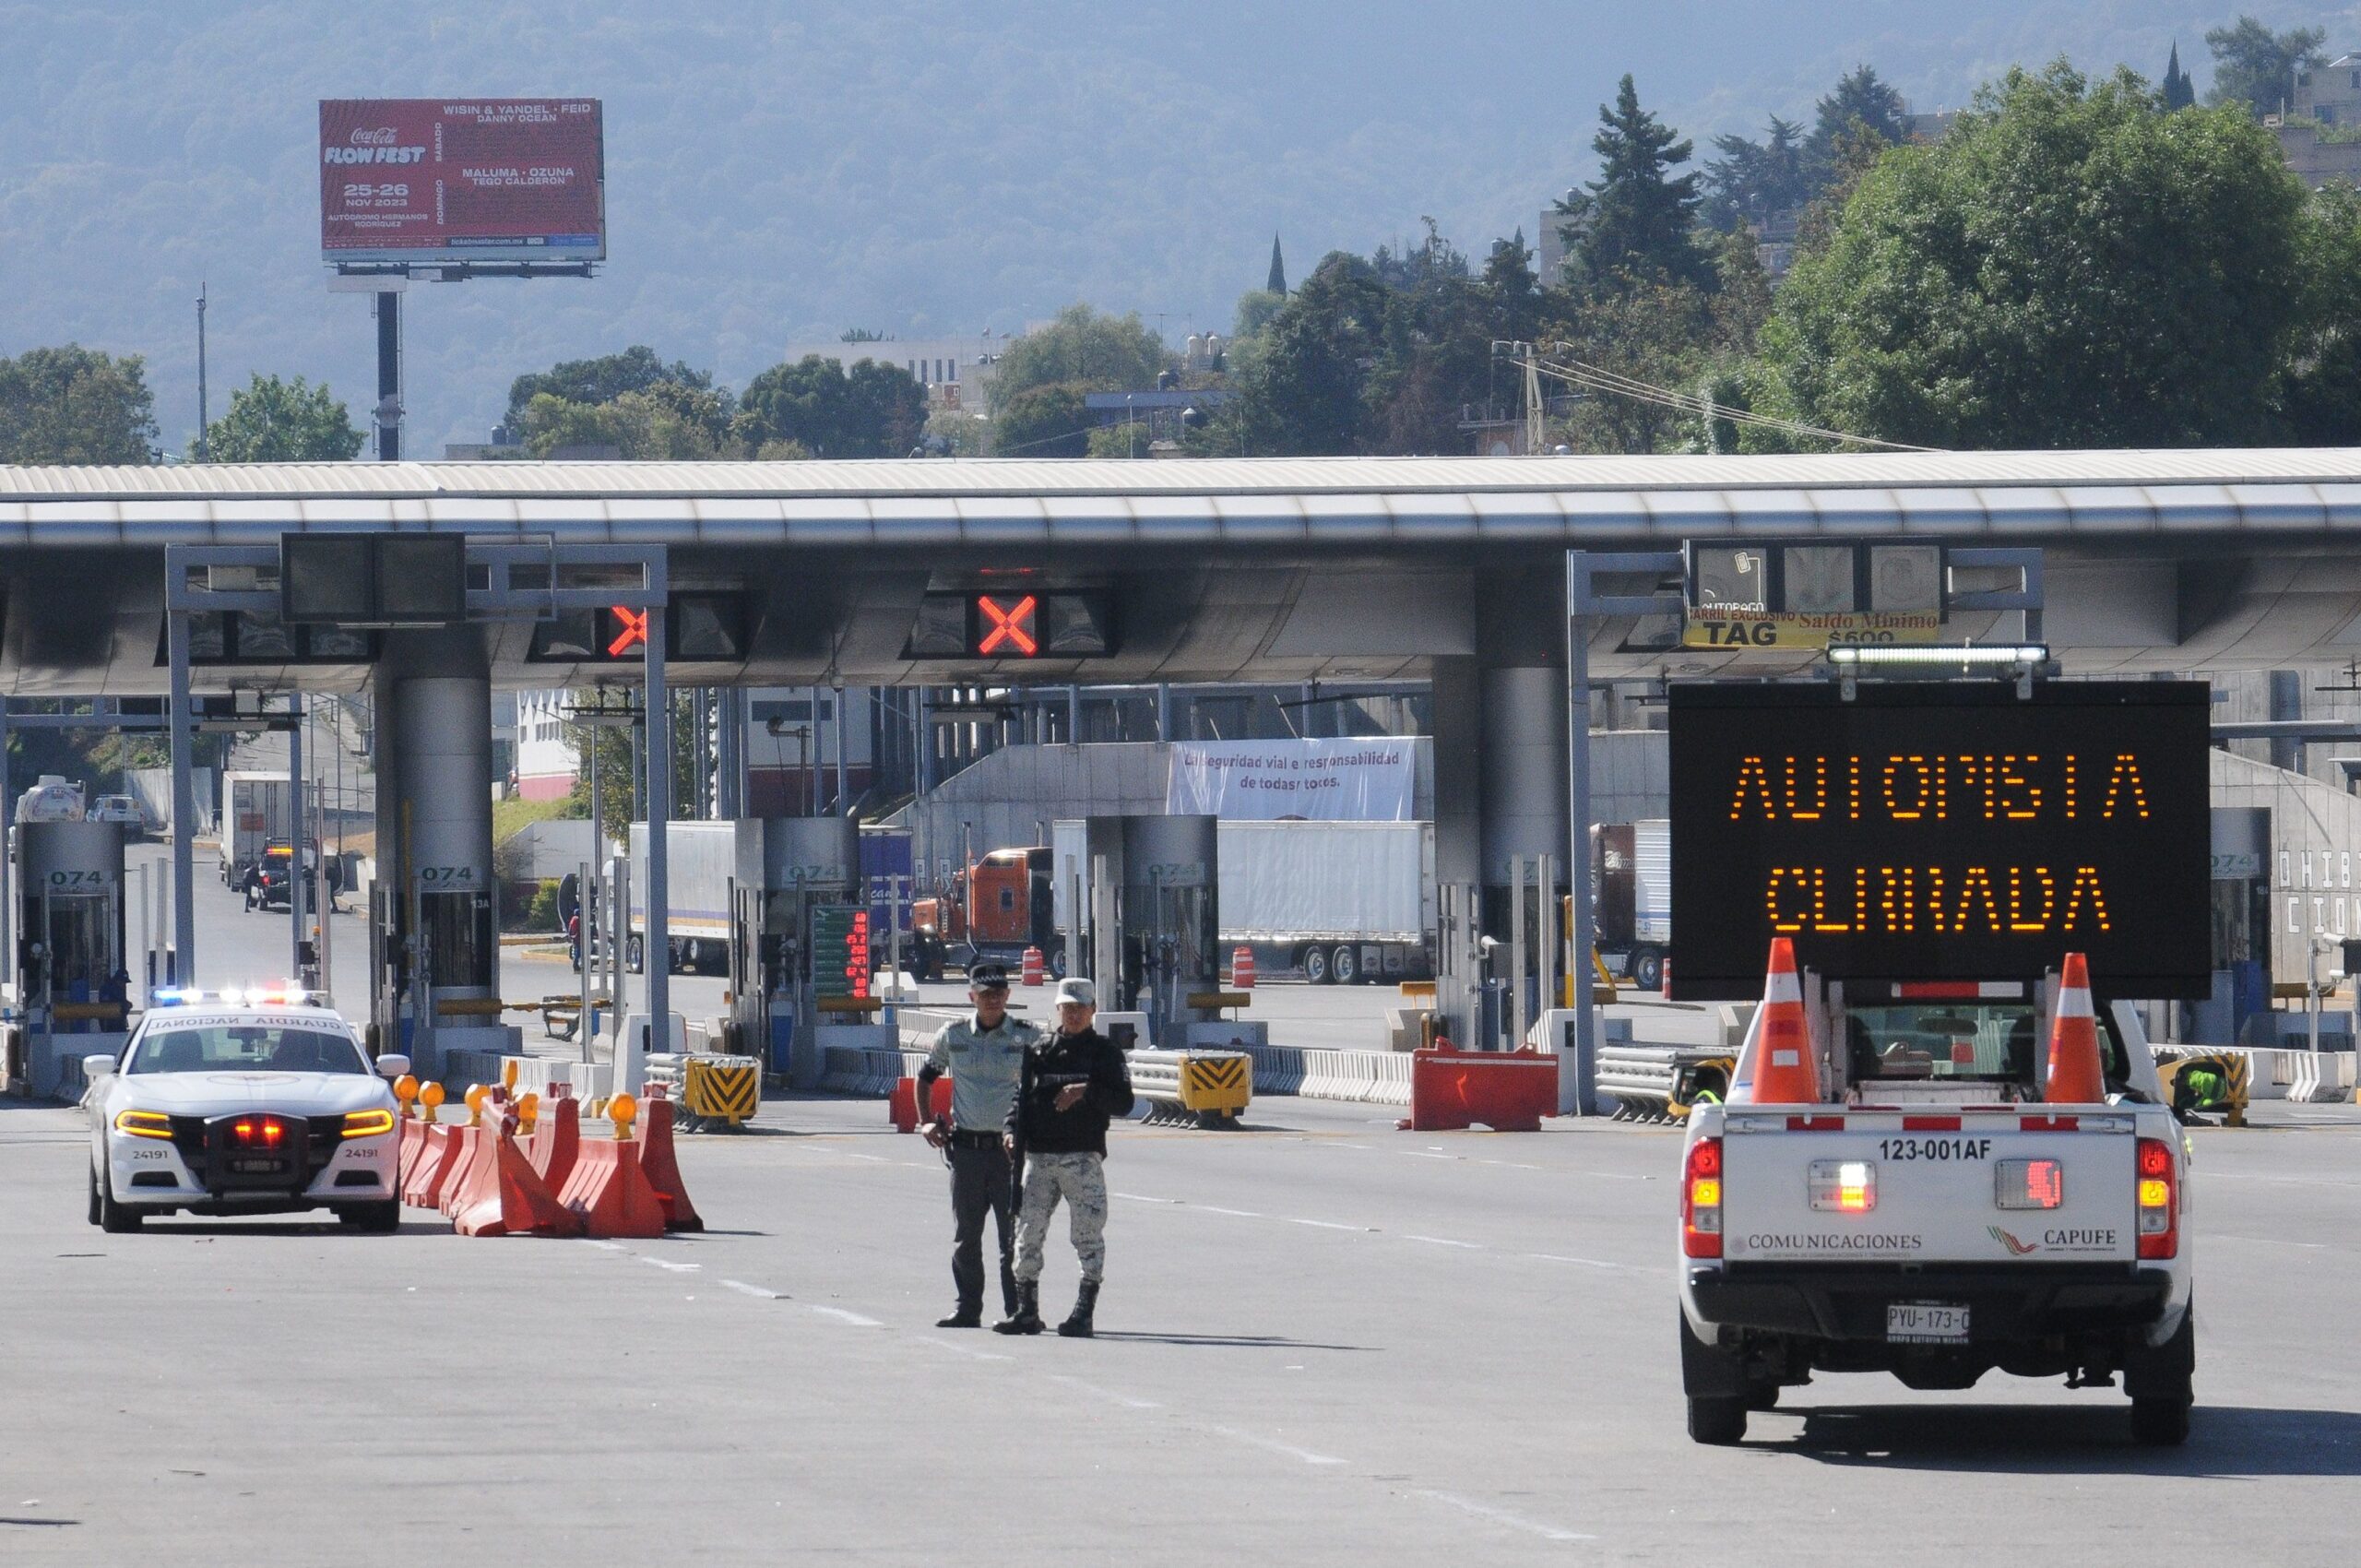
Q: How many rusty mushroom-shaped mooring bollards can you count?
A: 0